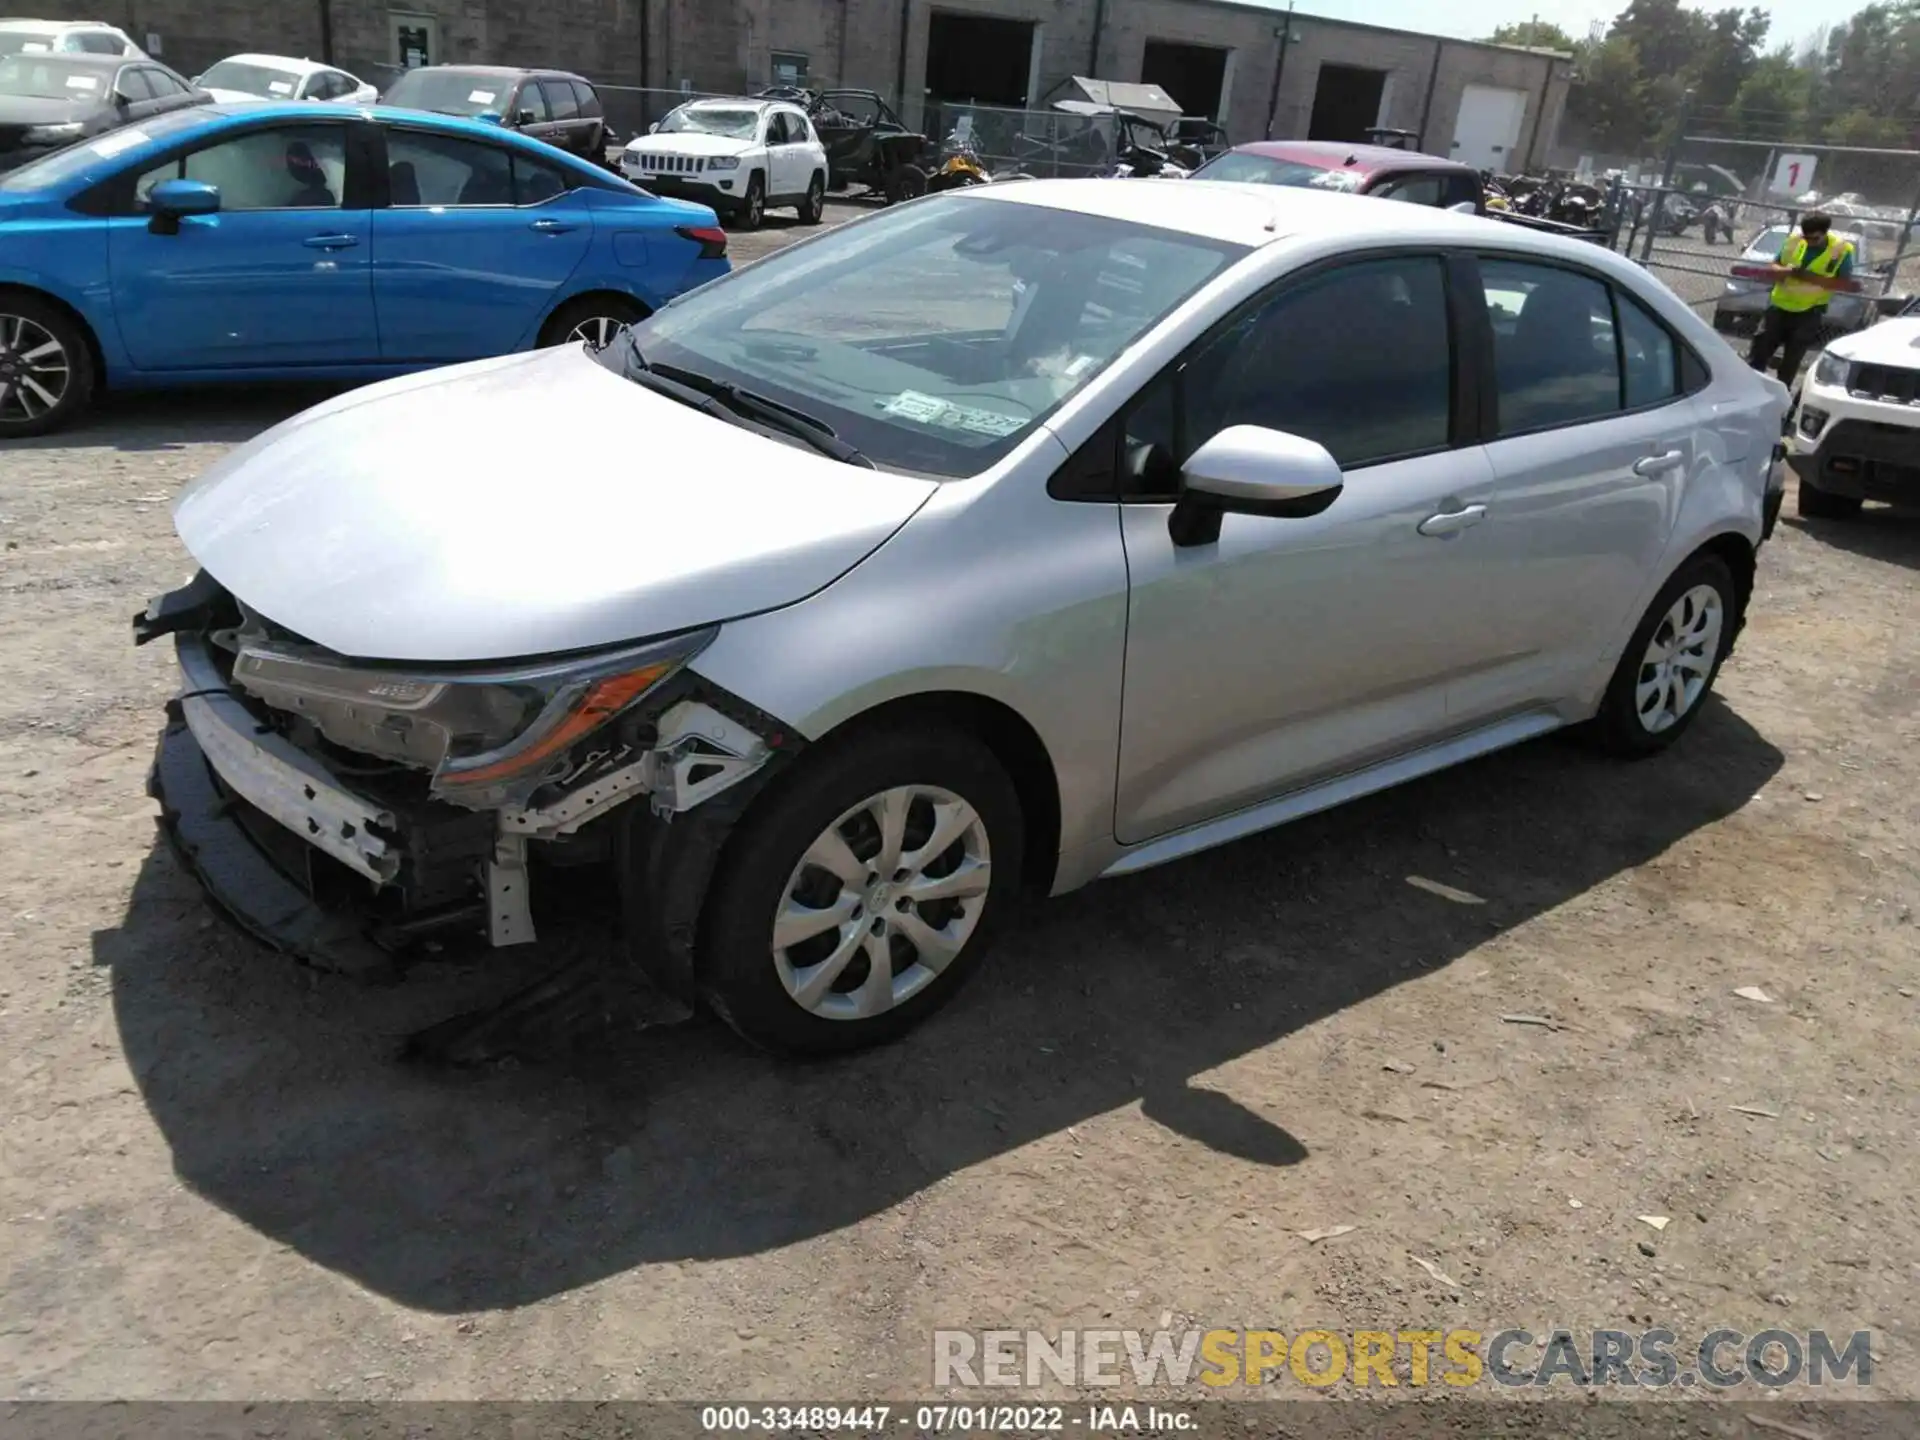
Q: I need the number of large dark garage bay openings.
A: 3